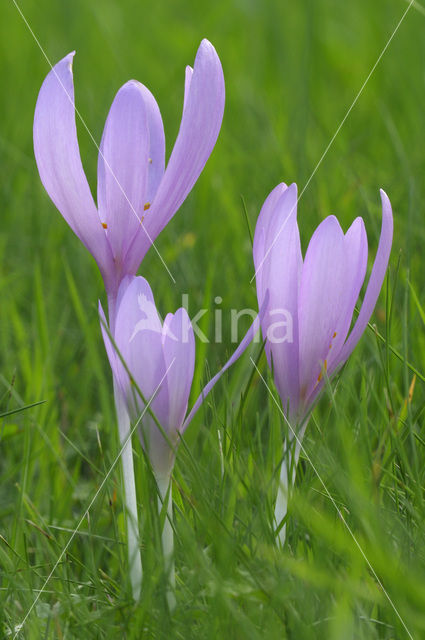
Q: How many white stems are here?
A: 3